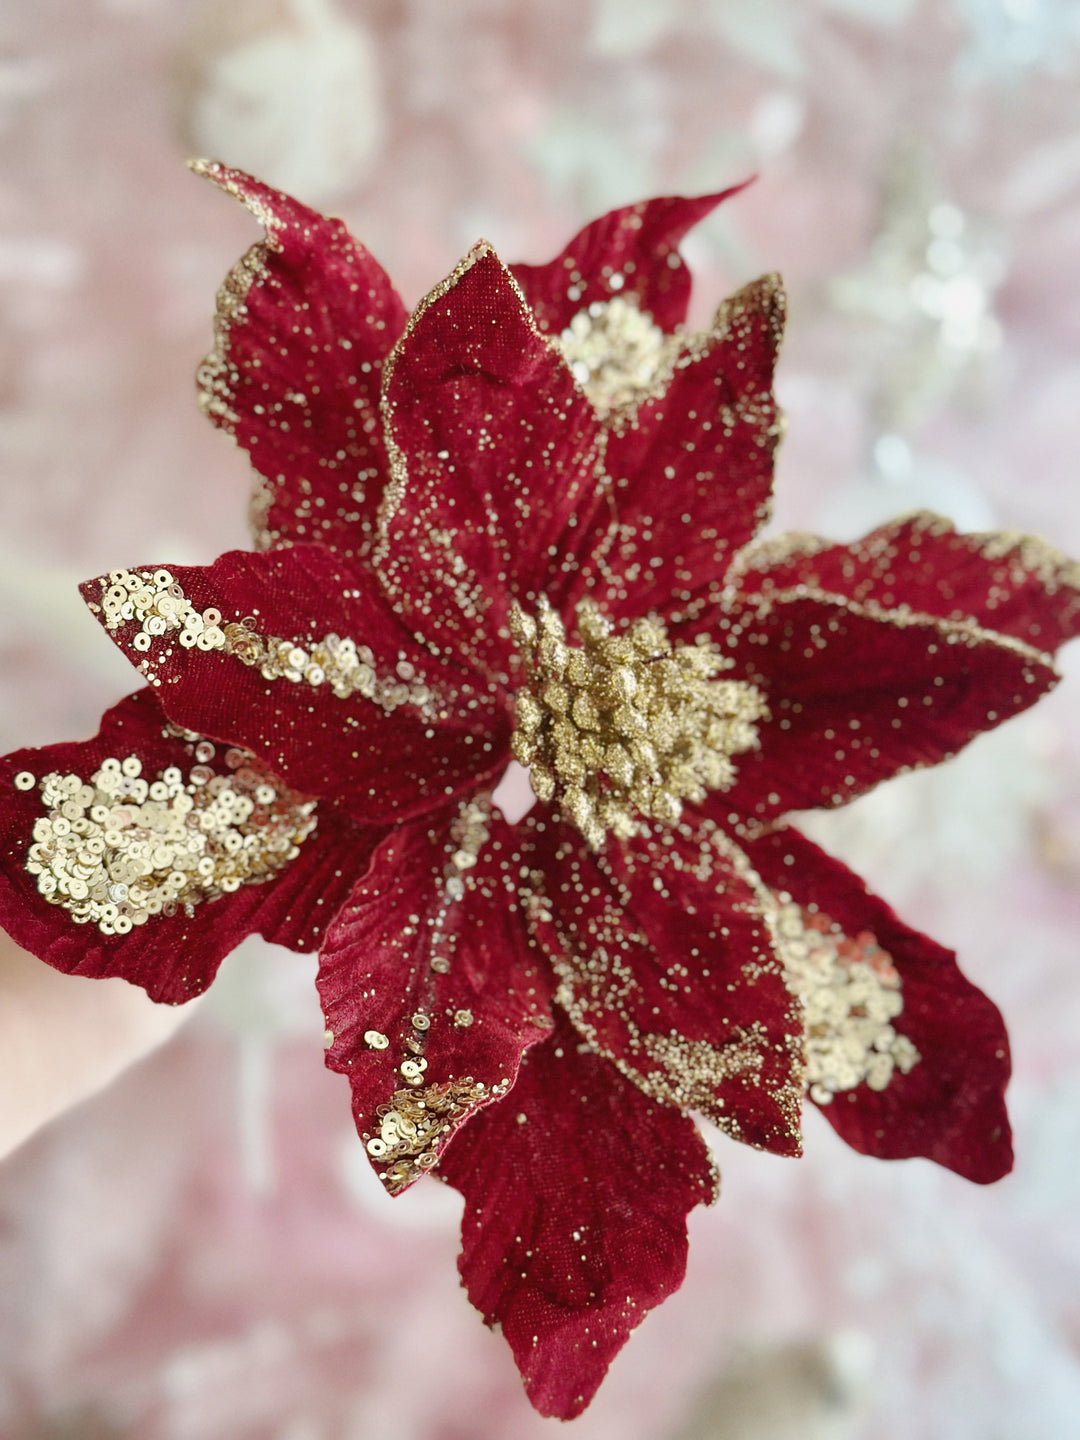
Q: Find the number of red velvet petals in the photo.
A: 12